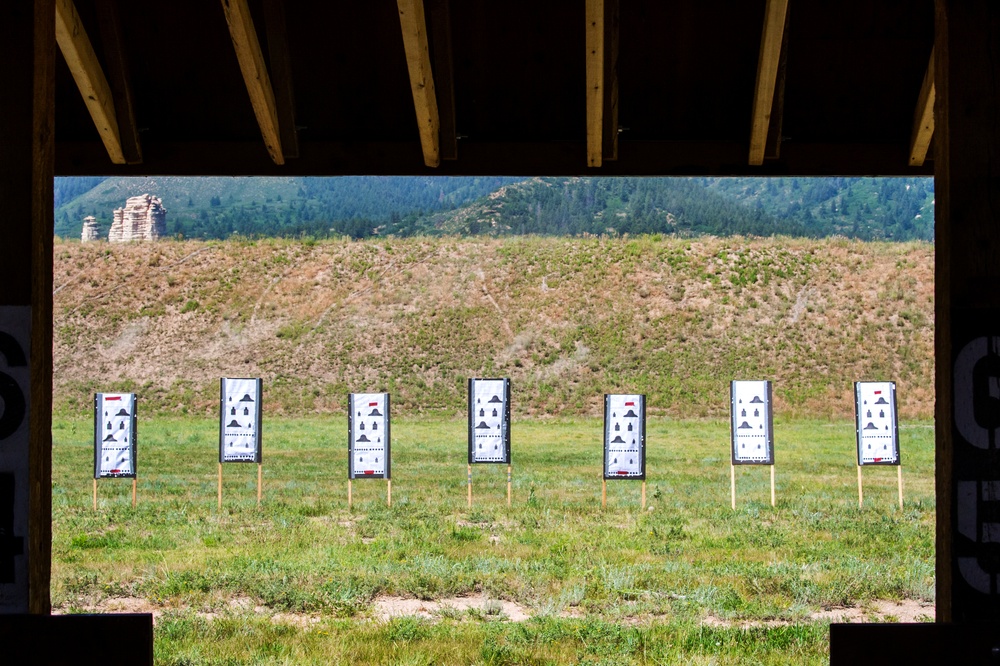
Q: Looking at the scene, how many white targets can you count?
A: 7